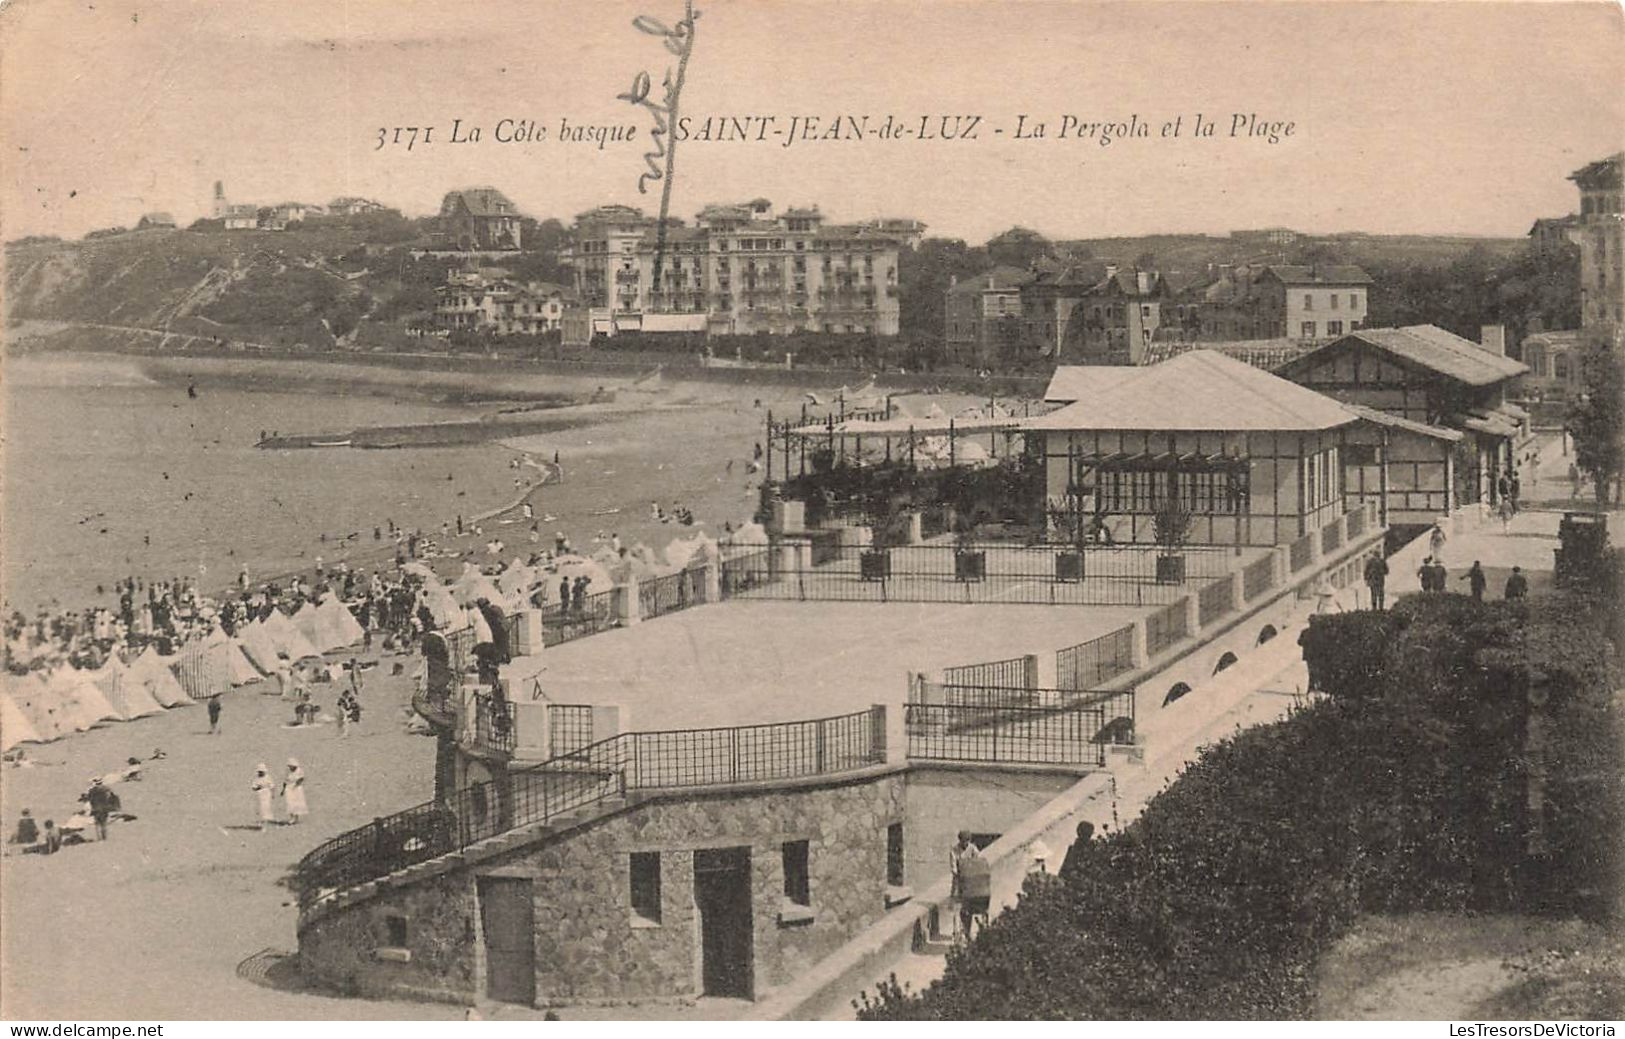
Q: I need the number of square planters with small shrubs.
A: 4